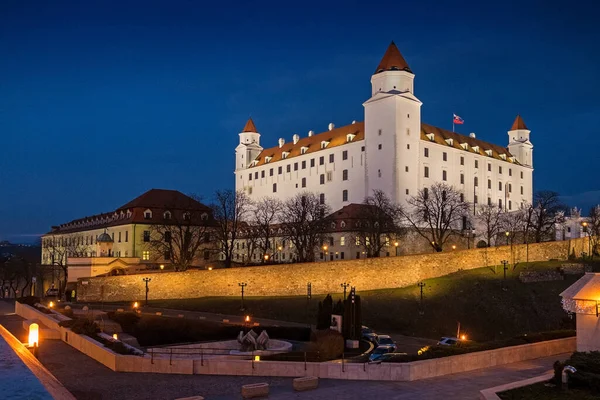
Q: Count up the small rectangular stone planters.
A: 3